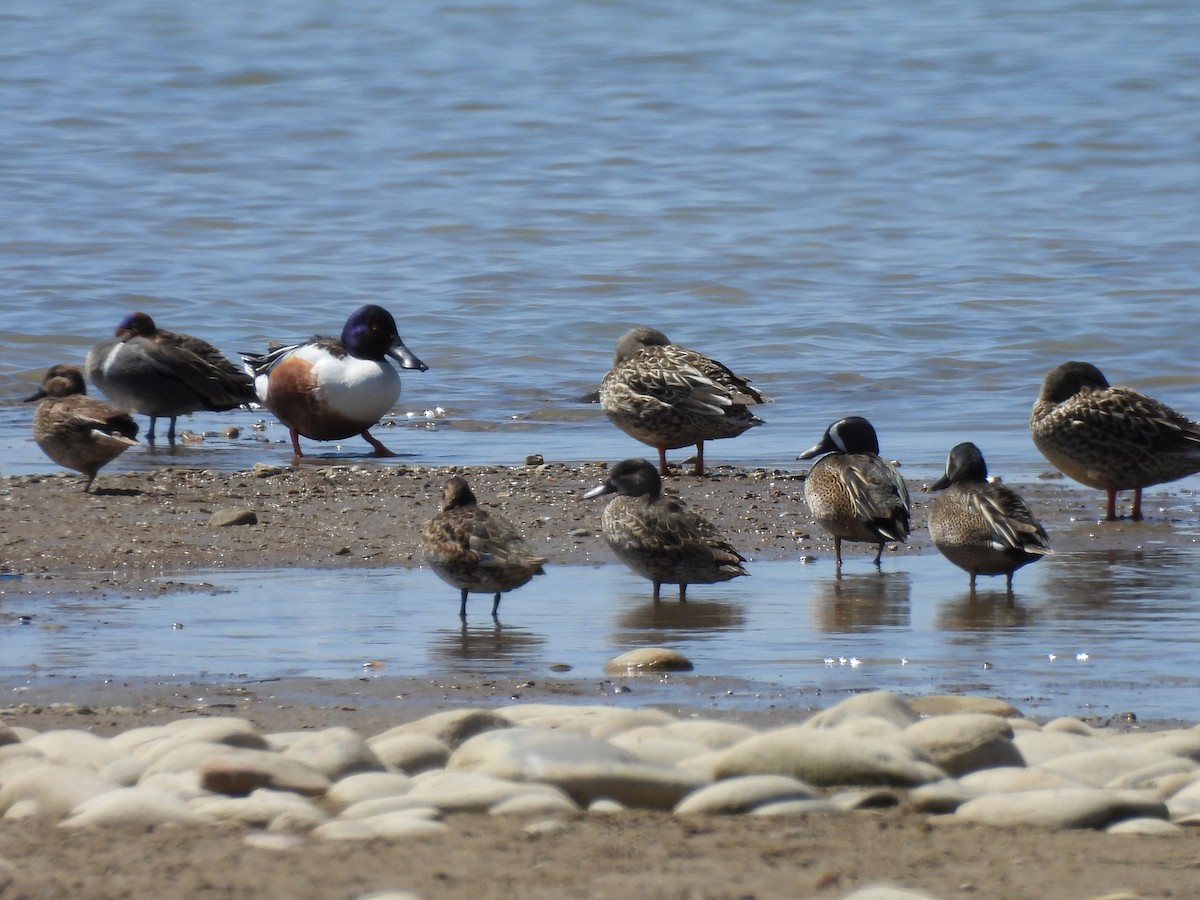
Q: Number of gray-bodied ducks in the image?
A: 1